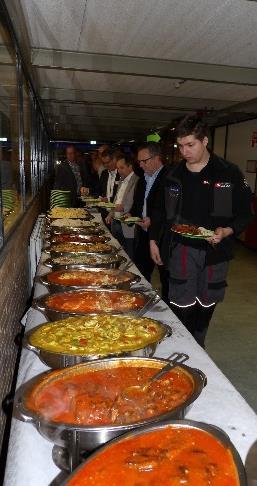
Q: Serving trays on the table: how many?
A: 11